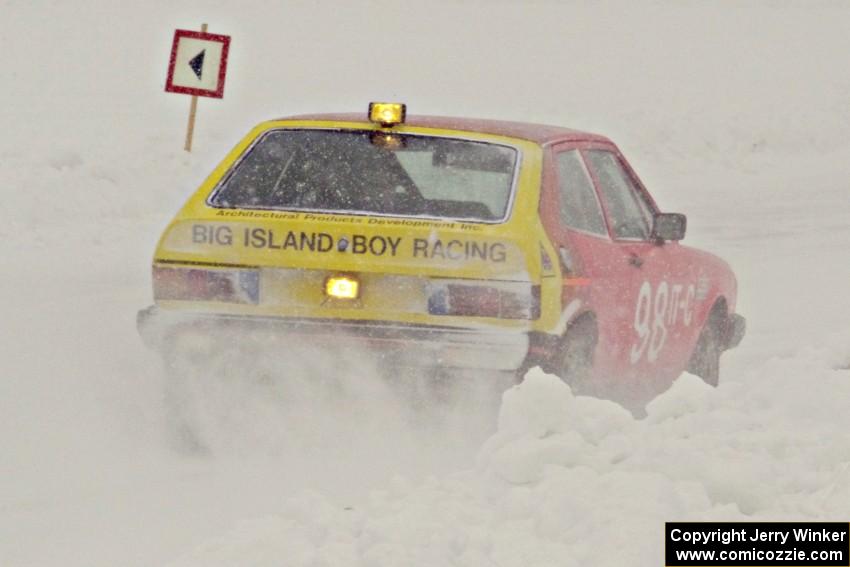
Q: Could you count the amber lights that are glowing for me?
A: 2